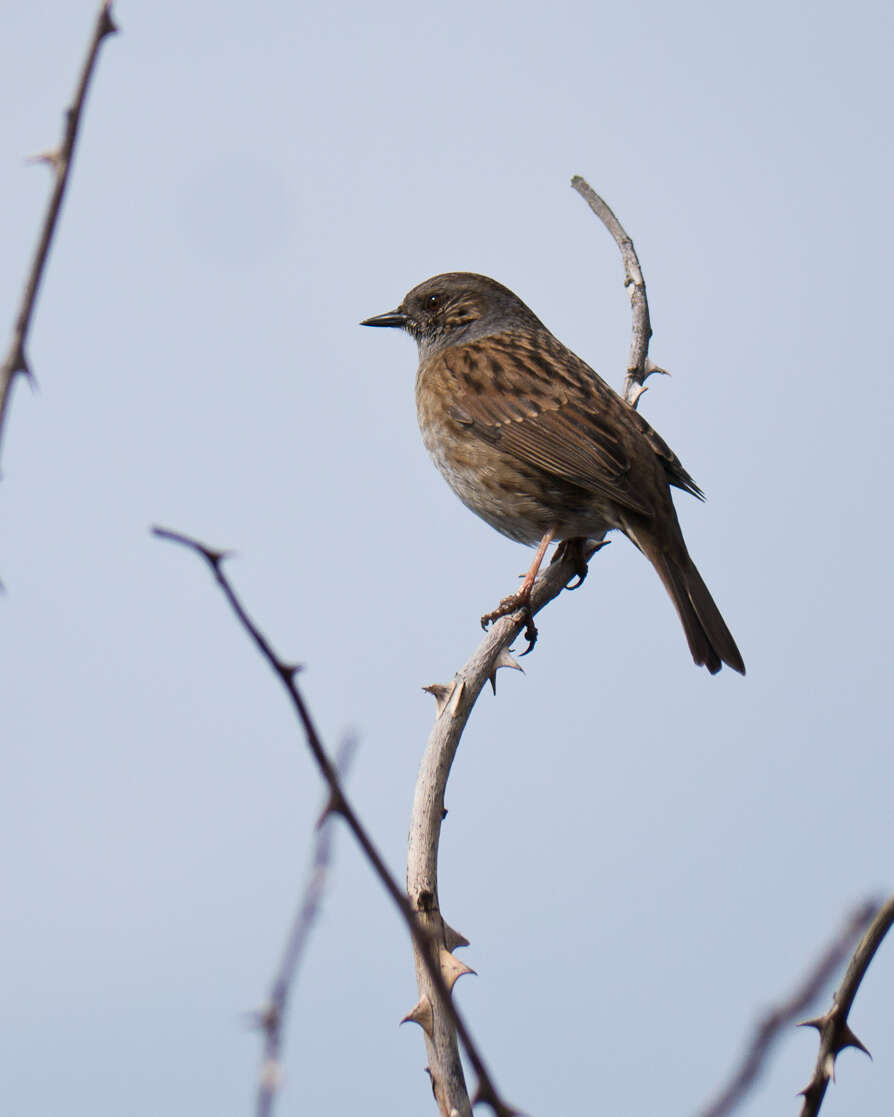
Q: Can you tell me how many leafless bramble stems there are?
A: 6